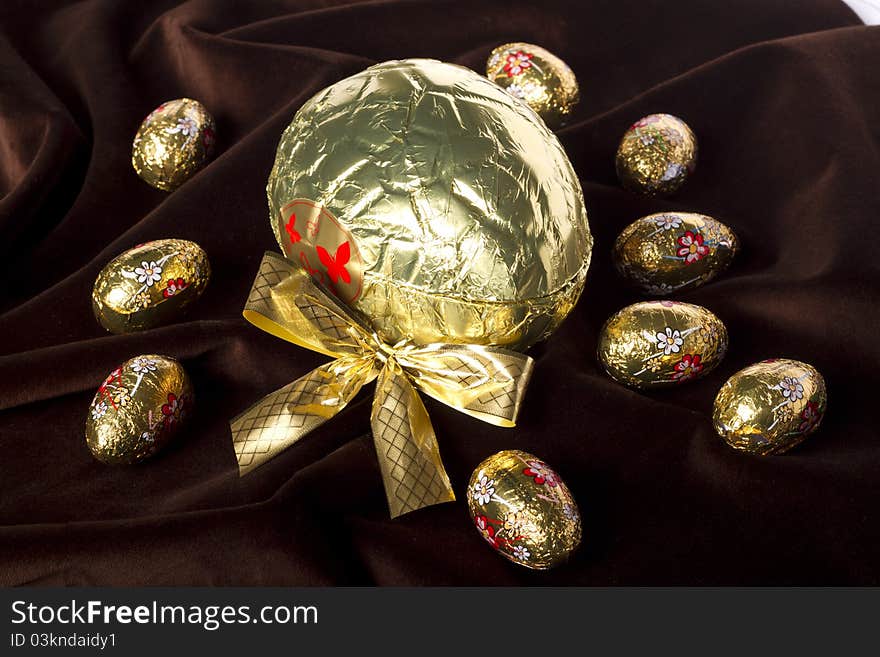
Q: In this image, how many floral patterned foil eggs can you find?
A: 9